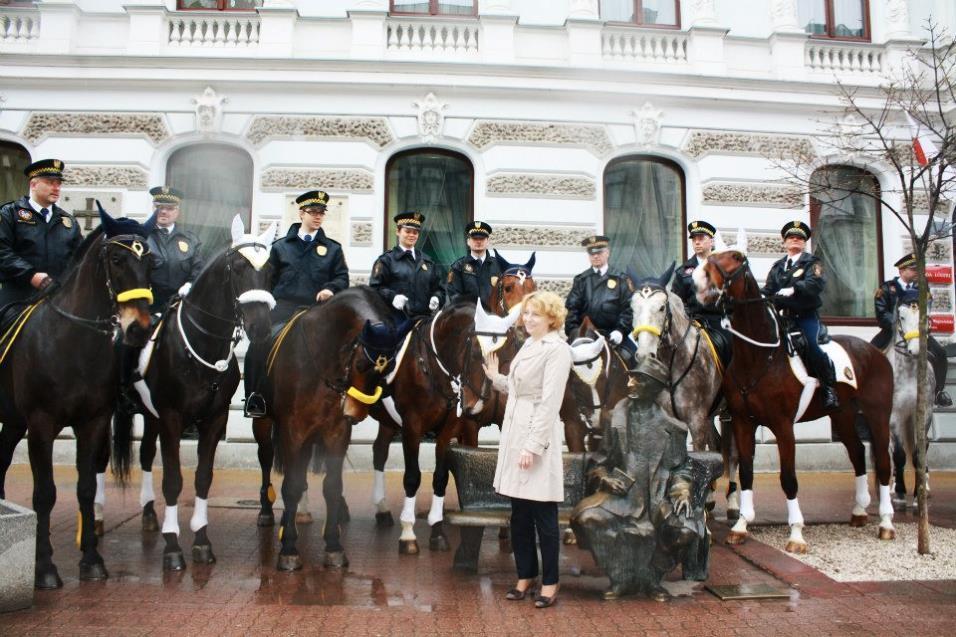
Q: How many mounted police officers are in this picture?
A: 9